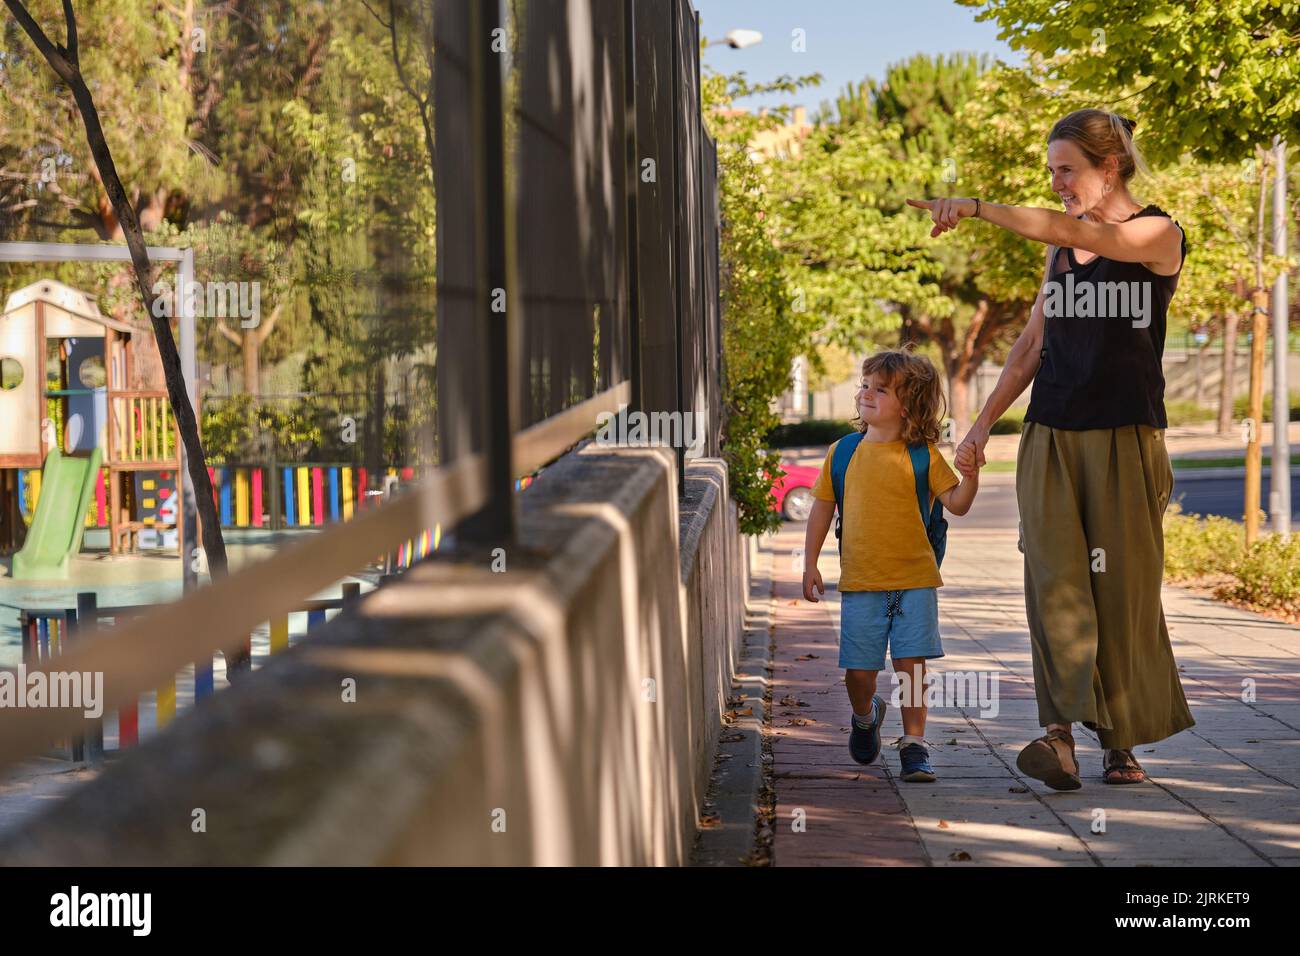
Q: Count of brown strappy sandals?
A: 2